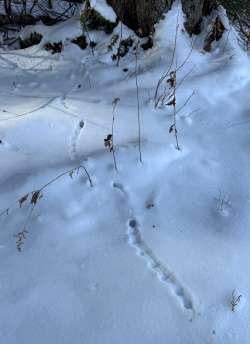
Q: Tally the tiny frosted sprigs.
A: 2